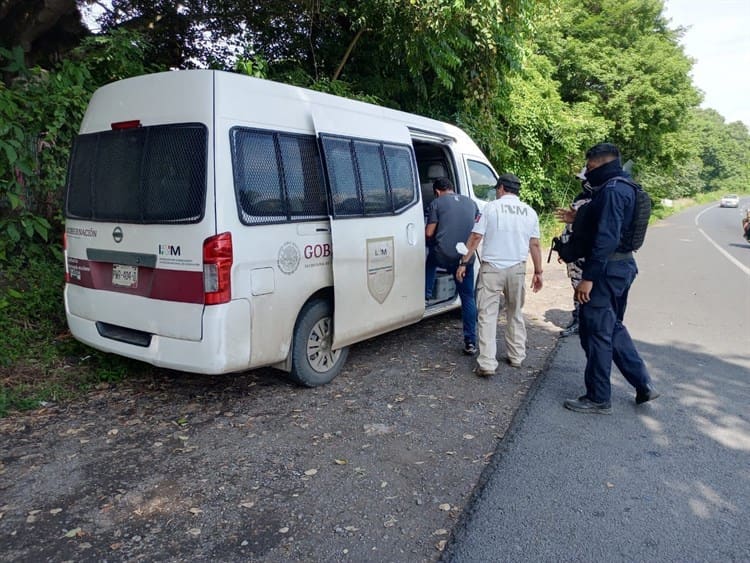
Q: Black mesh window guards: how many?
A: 3